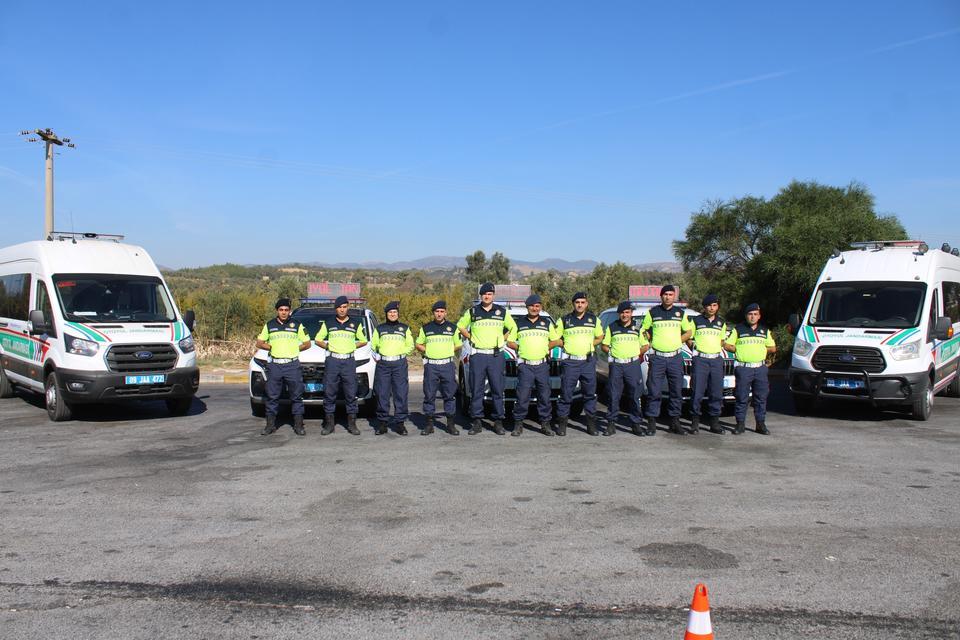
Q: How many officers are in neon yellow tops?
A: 11